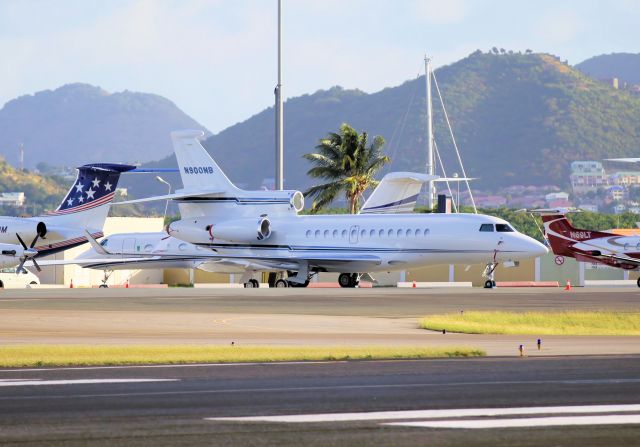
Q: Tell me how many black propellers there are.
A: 1